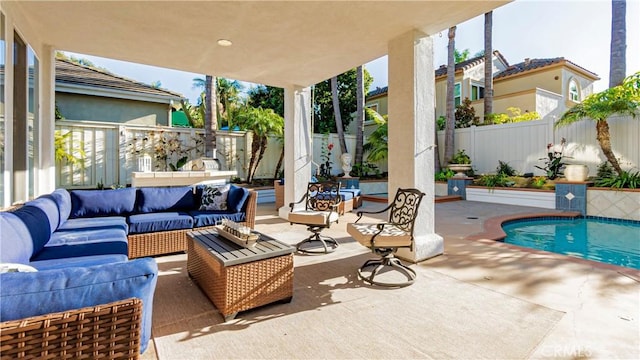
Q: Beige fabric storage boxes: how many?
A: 0